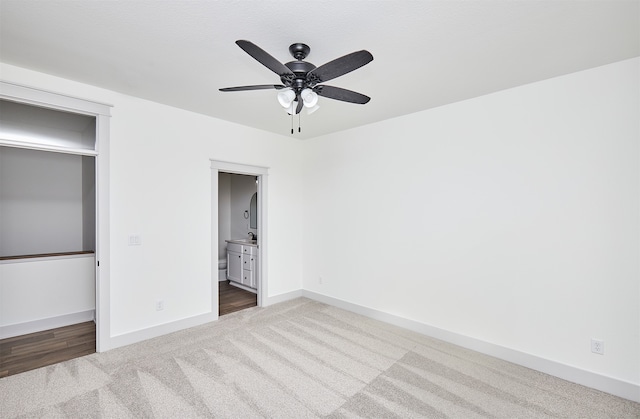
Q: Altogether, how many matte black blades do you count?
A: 5